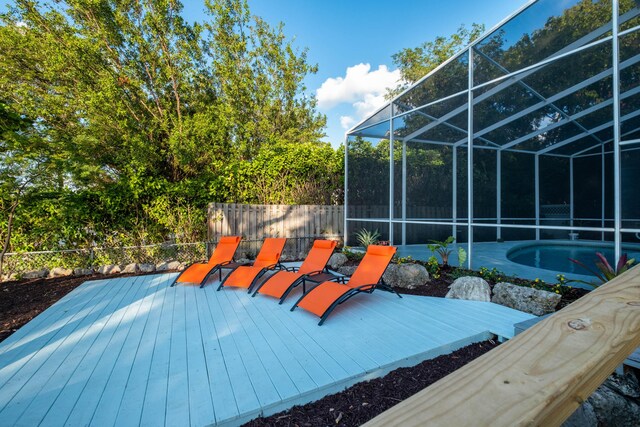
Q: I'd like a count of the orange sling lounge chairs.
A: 4